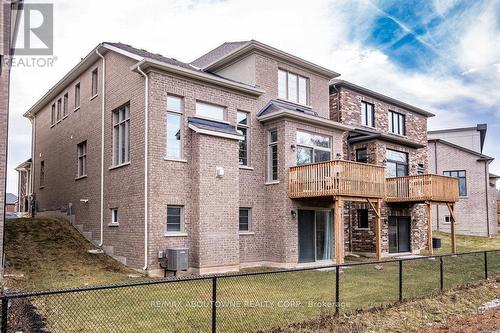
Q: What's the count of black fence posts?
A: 6